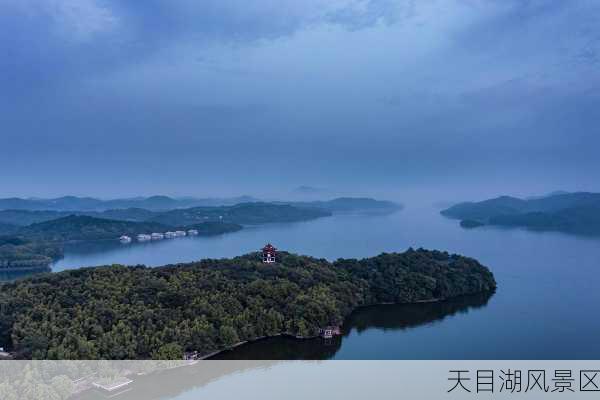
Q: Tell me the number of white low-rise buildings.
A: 6